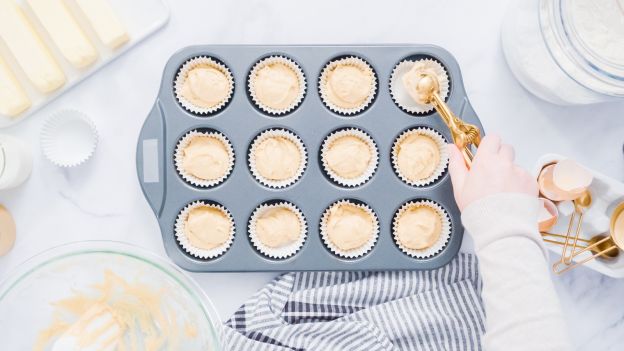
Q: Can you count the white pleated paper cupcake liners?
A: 13